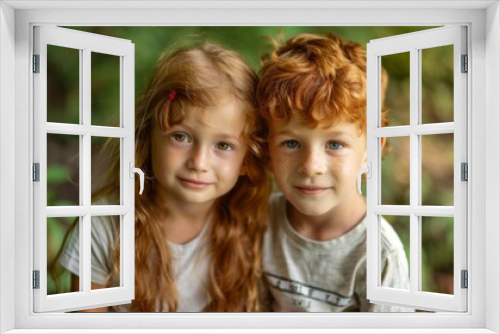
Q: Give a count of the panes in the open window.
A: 12